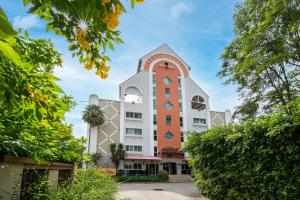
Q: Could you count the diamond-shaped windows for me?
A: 3